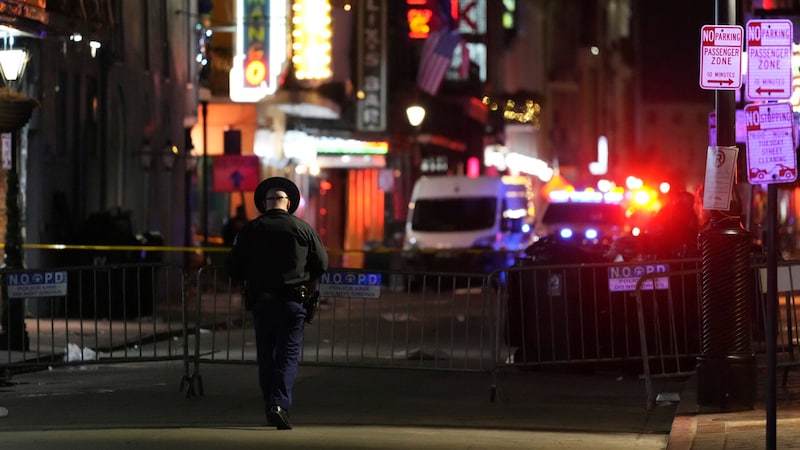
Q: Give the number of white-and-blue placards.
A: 3